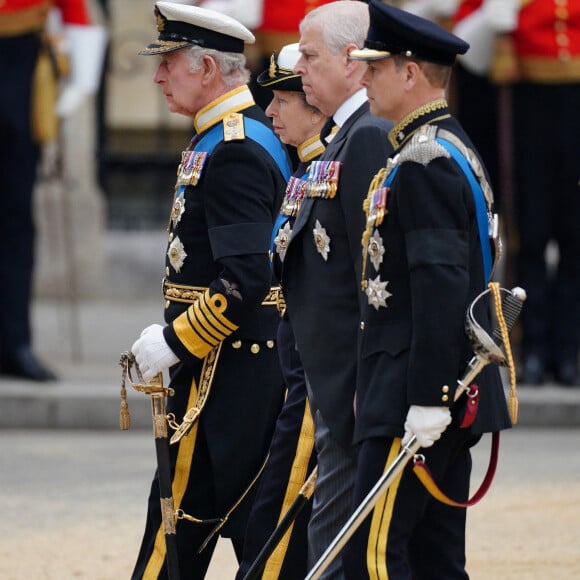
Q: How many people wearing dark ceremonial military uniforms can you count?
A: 3